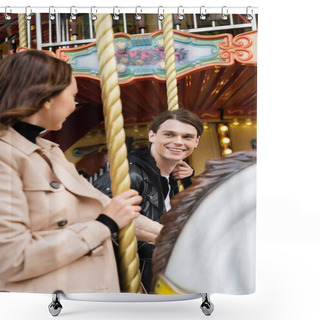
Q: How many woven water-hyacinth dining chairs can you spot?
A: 0